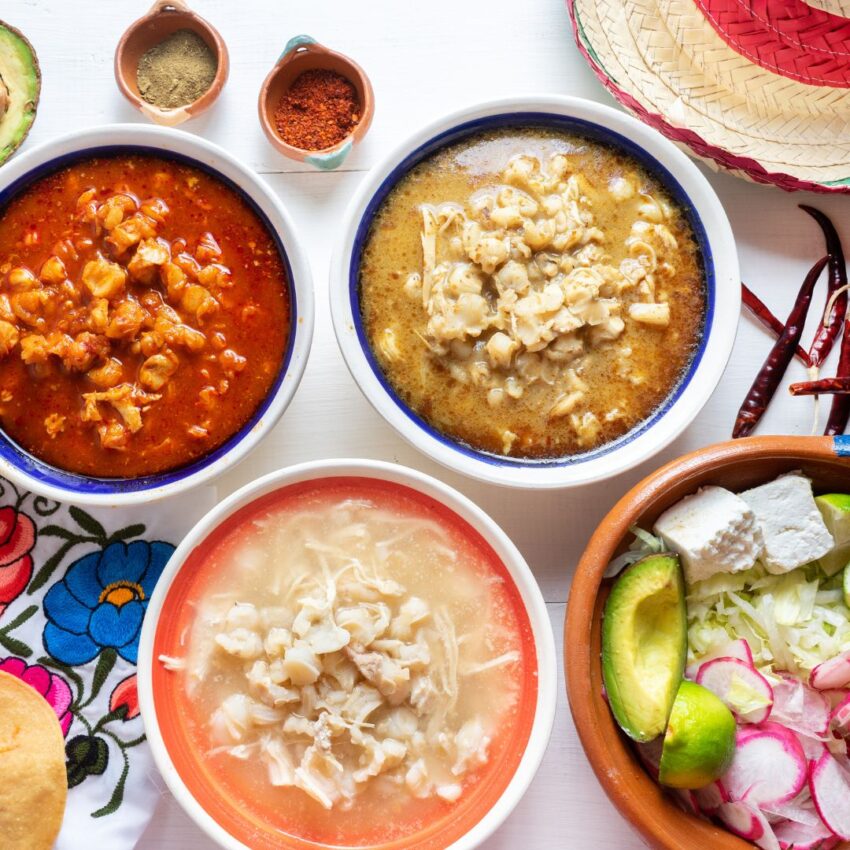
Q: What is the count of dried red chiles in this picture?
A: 5